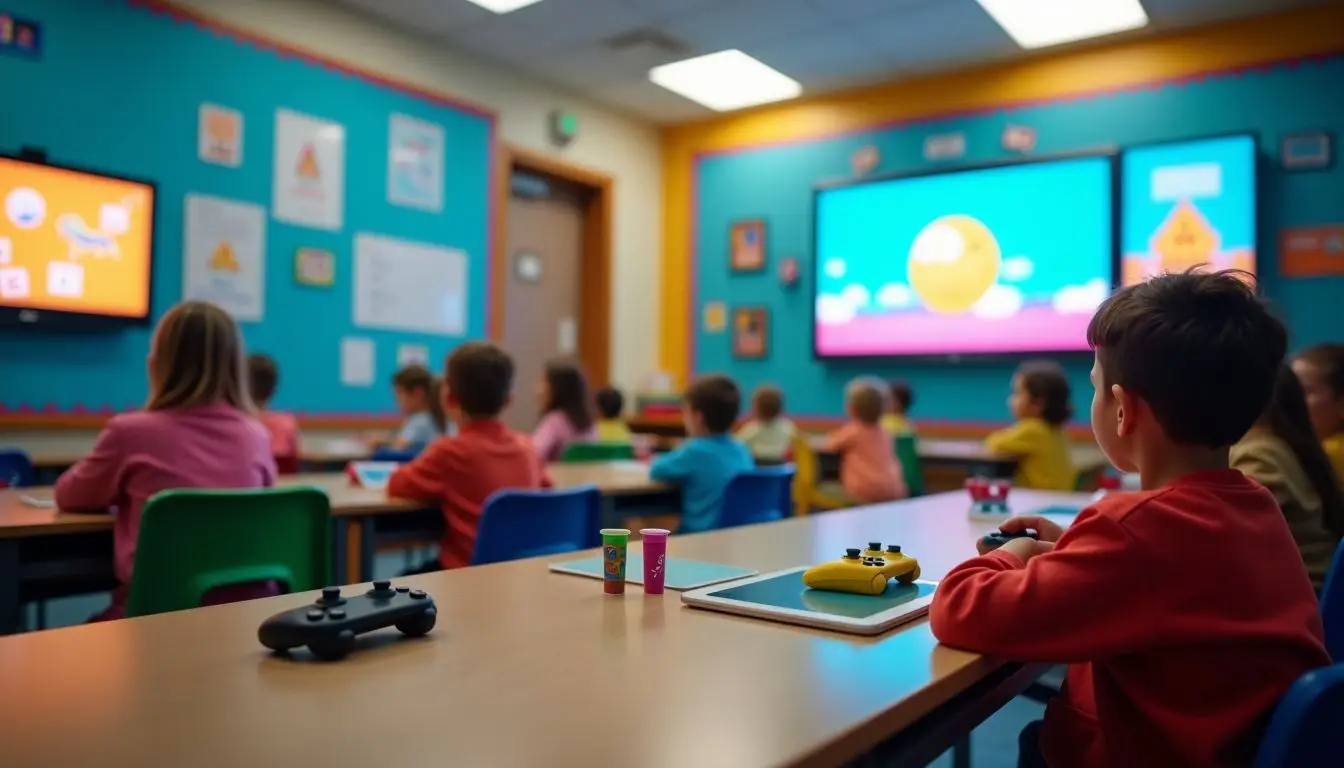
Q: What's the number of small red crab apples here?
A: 0